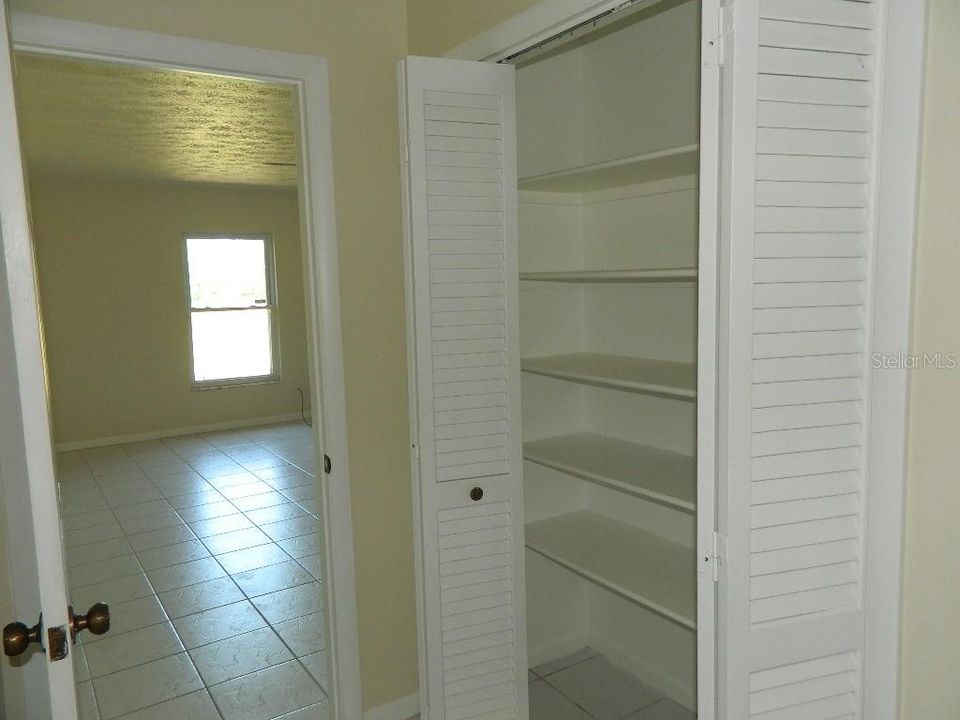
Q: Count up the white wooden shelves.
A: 5